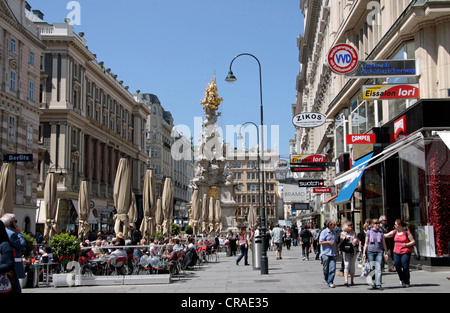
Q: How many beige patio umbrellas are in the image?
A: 13